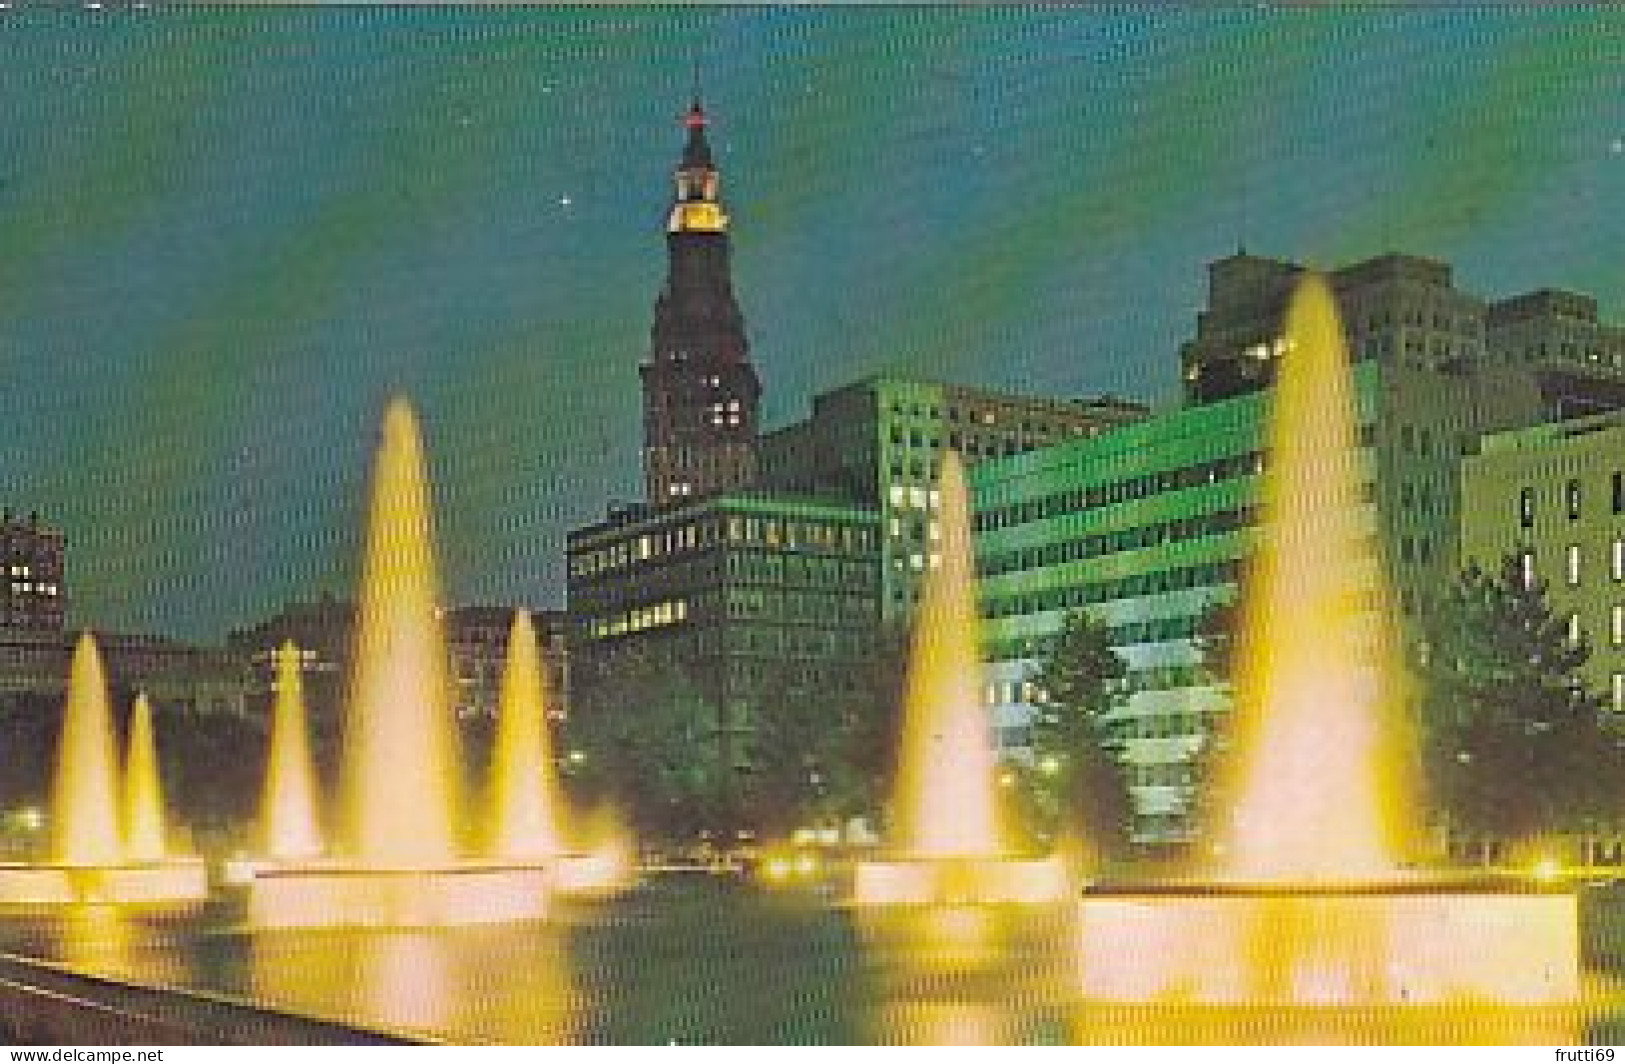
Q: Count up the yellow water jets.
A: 7